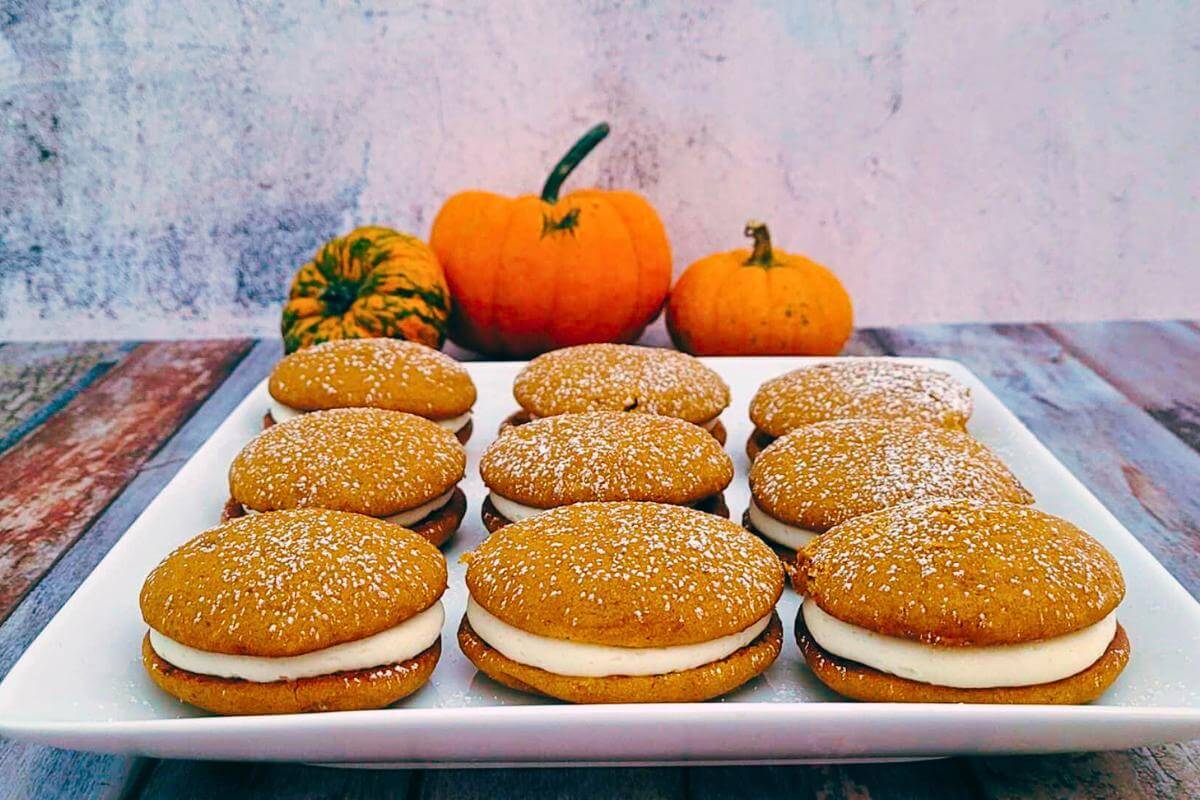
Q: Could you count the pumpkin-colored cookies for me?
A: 9